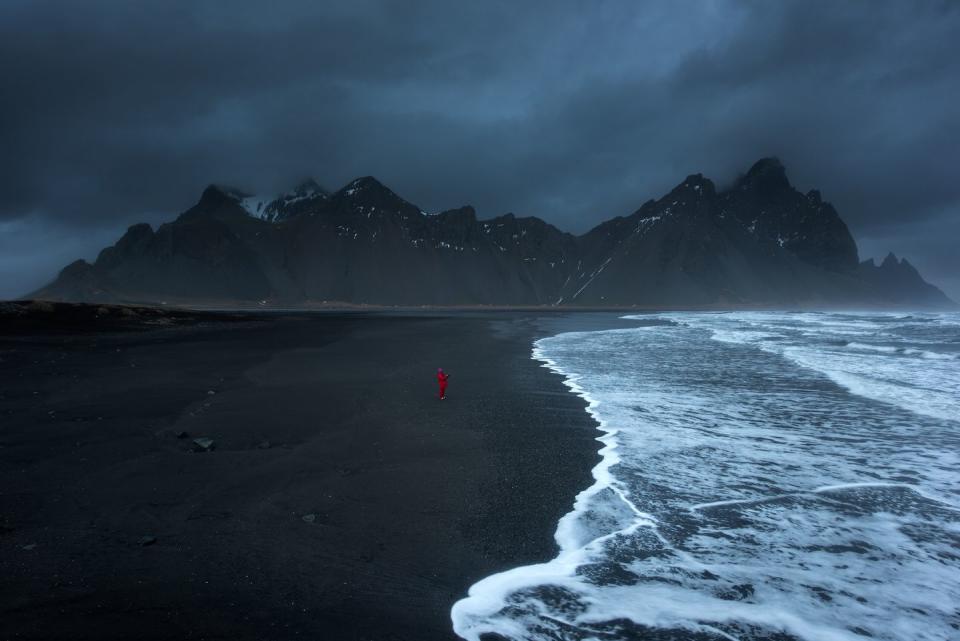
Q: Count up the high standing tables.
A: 0